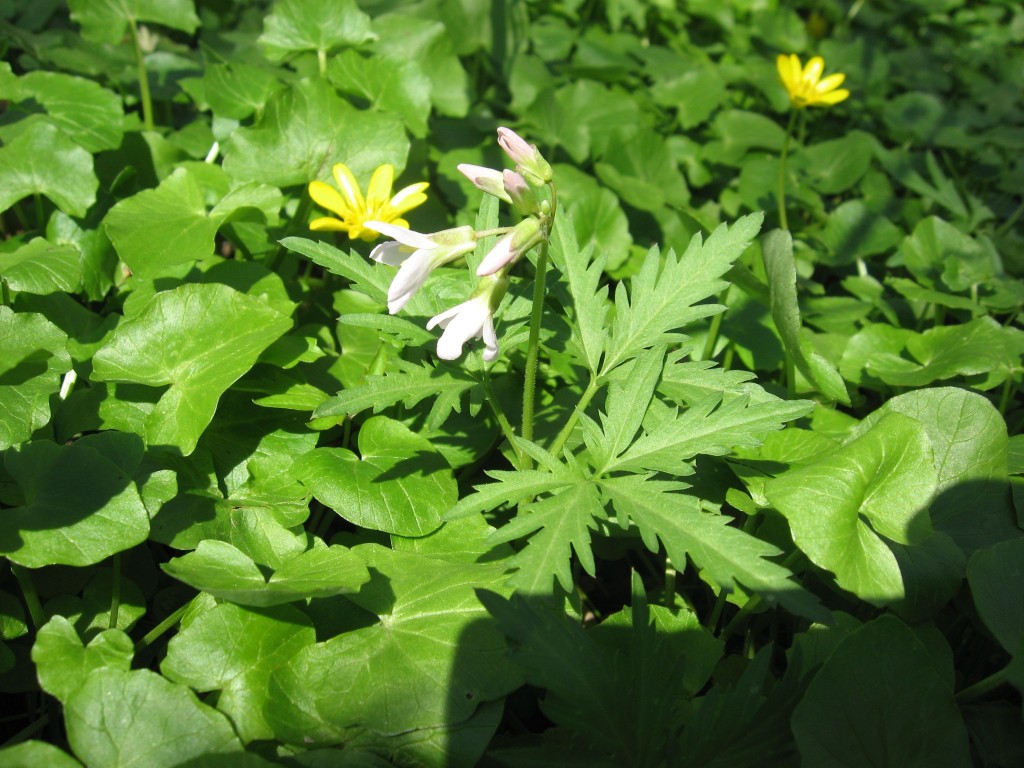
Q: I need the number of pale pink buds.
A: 4